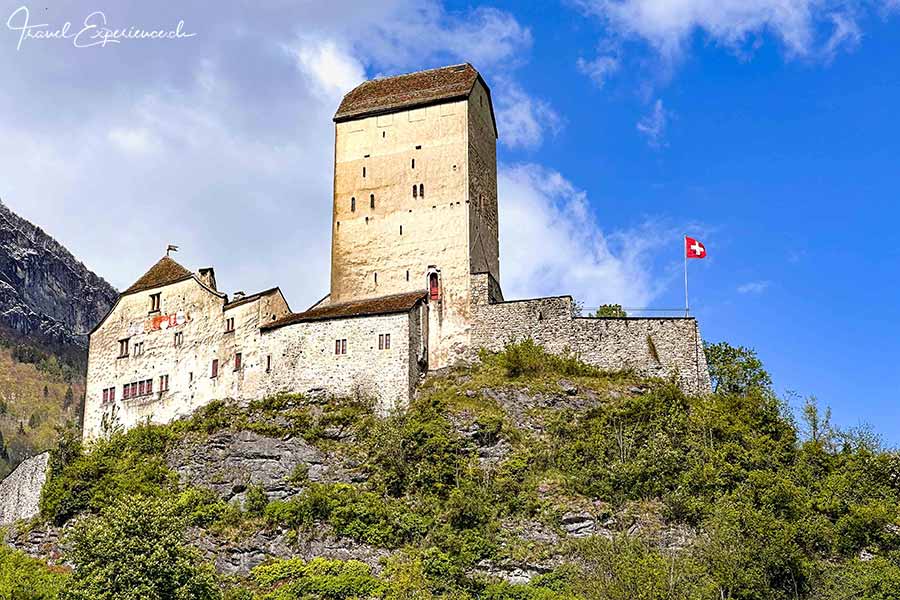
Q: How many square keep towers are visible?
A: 1